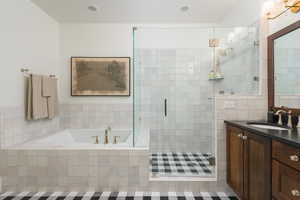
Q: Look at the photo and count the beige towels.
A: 2